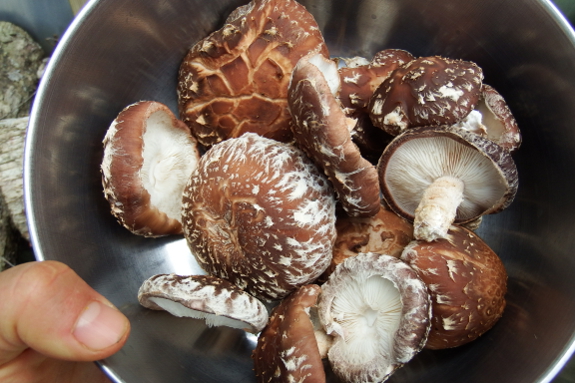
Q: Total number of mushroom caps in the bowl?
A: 13